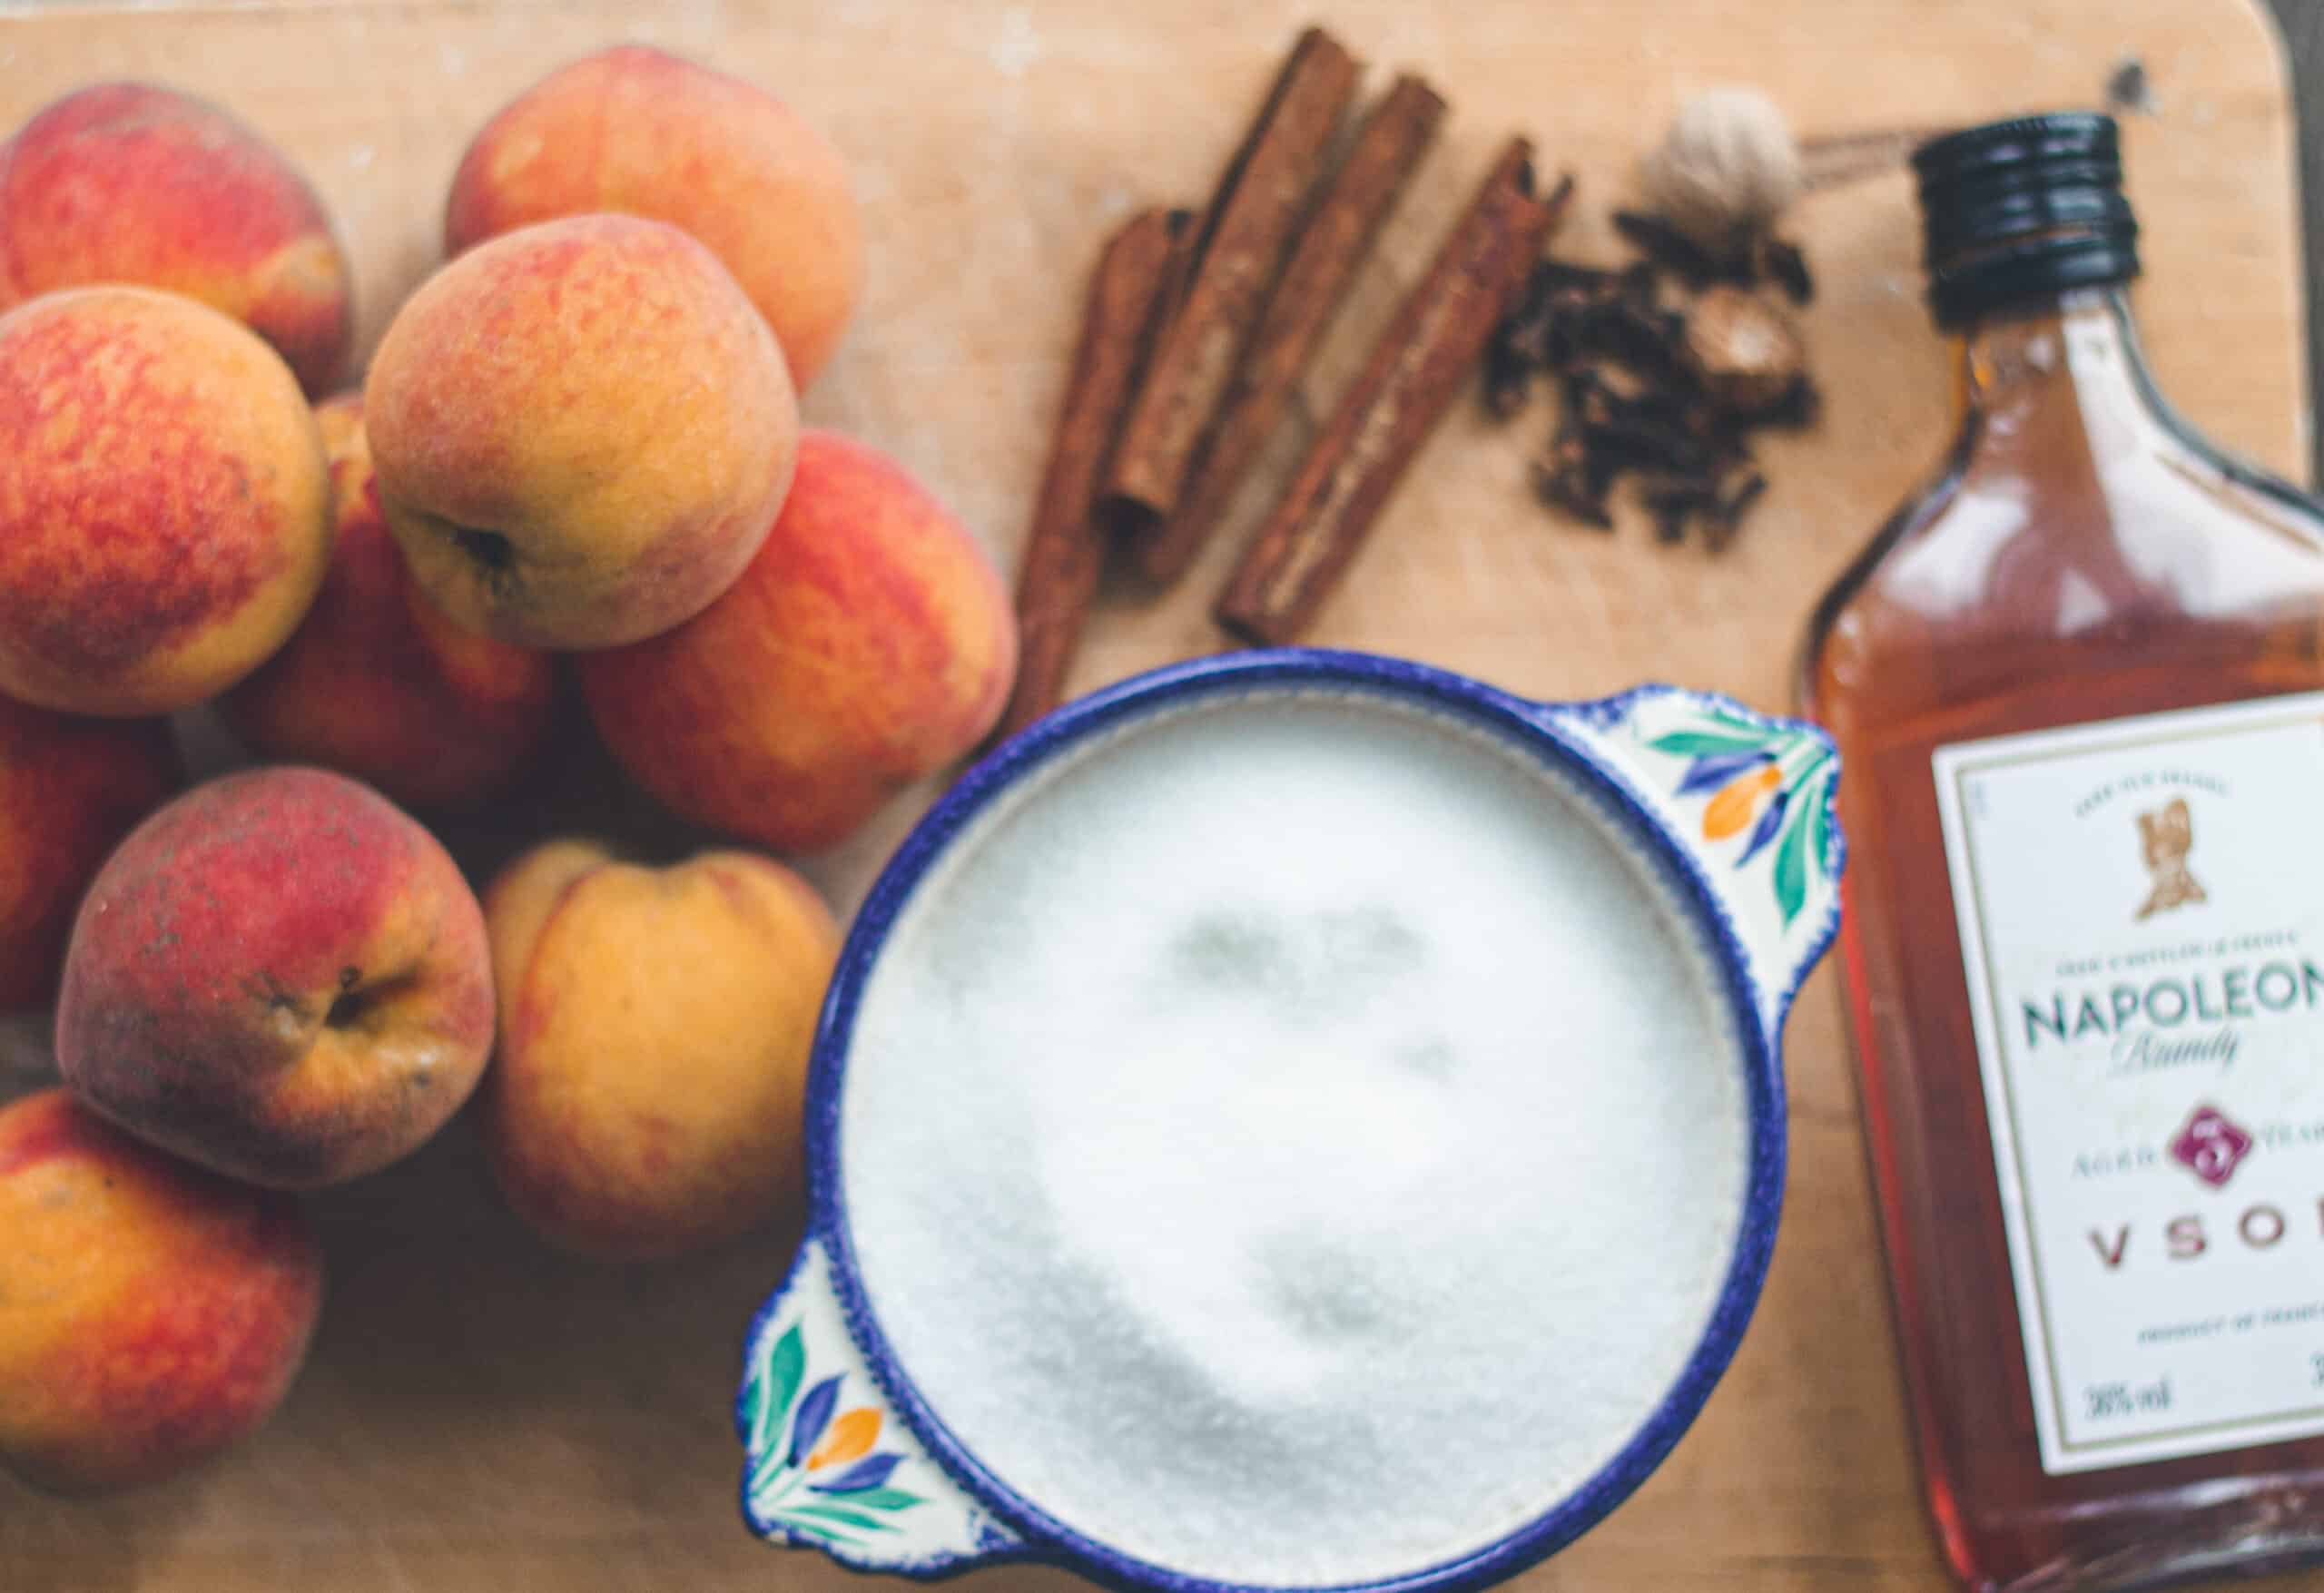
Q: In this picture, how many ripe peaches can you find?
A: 10